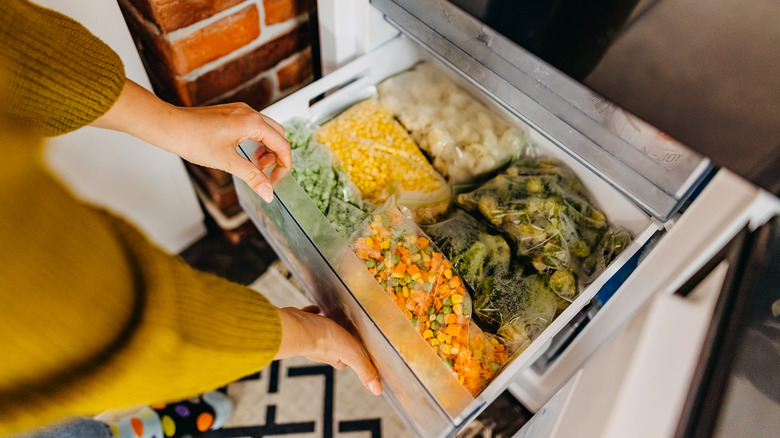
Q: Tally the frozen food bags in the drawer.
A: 6